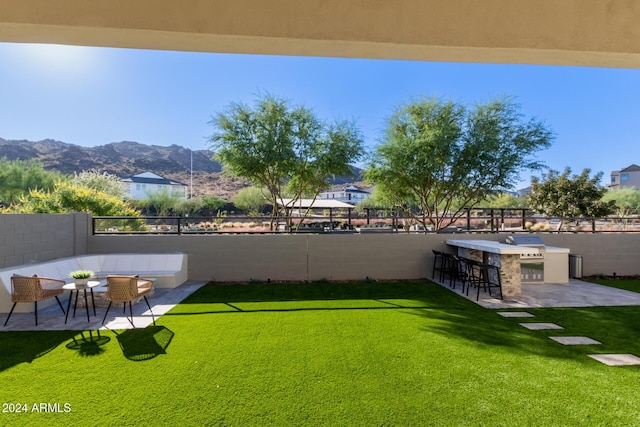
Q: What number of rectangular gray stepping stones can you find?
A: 4